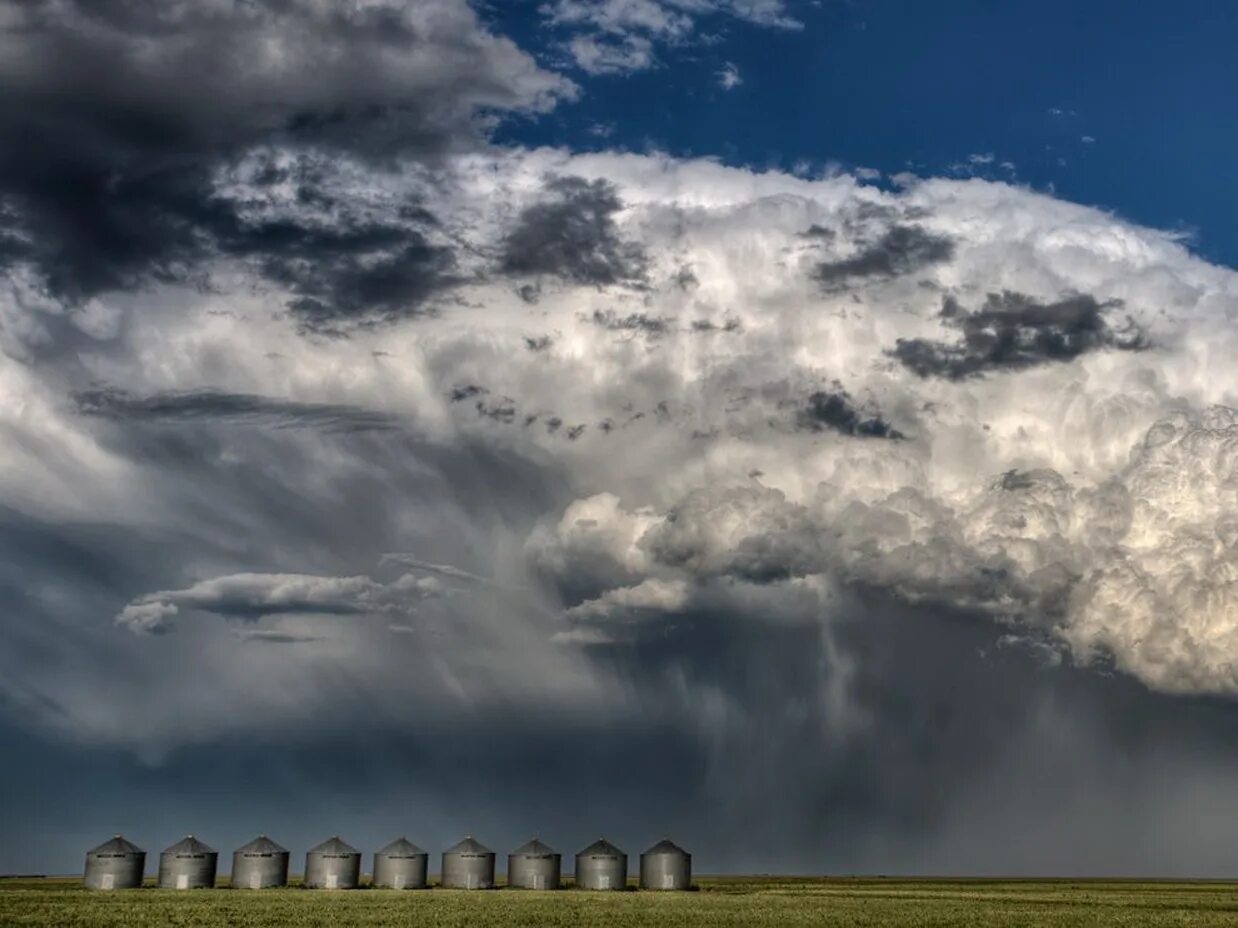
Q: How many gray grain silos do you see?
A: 9